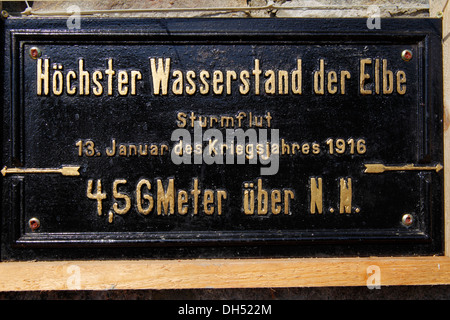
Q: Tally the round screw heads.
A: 4